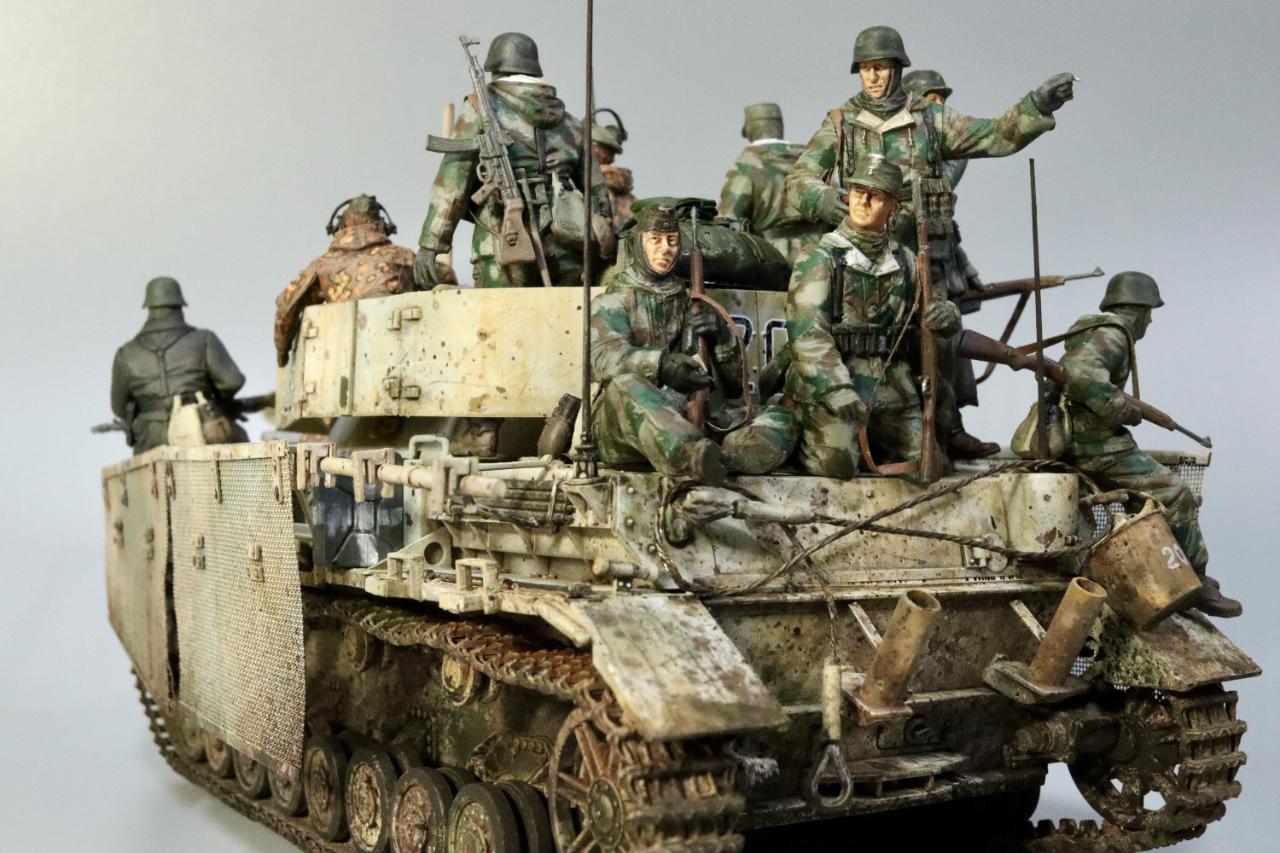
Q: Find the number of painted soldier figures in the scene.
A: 10